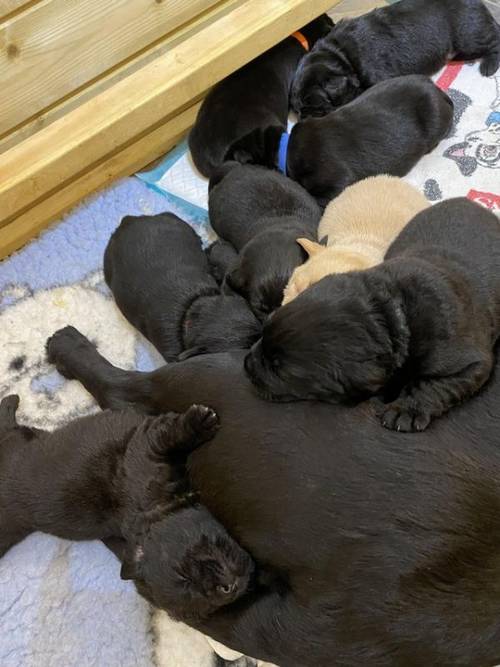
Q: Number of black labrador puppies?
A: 7